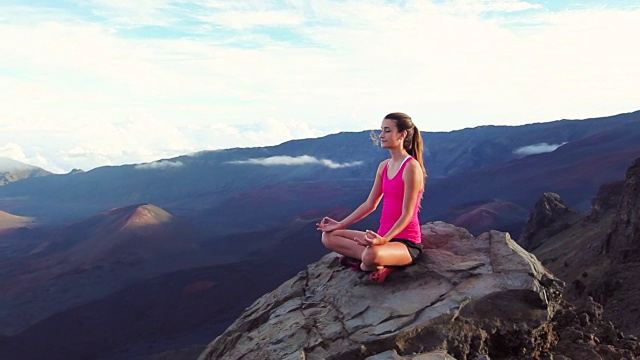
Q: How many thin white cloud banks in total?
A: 3